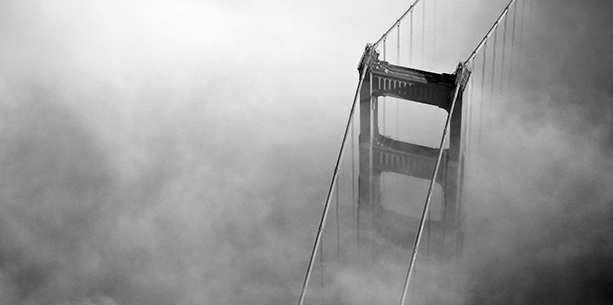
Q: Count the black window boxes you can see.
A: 0